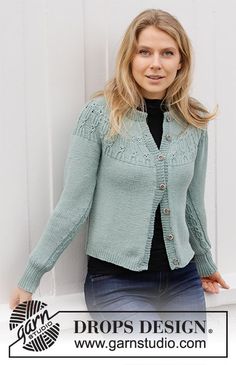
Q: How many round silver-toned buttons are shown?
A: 7